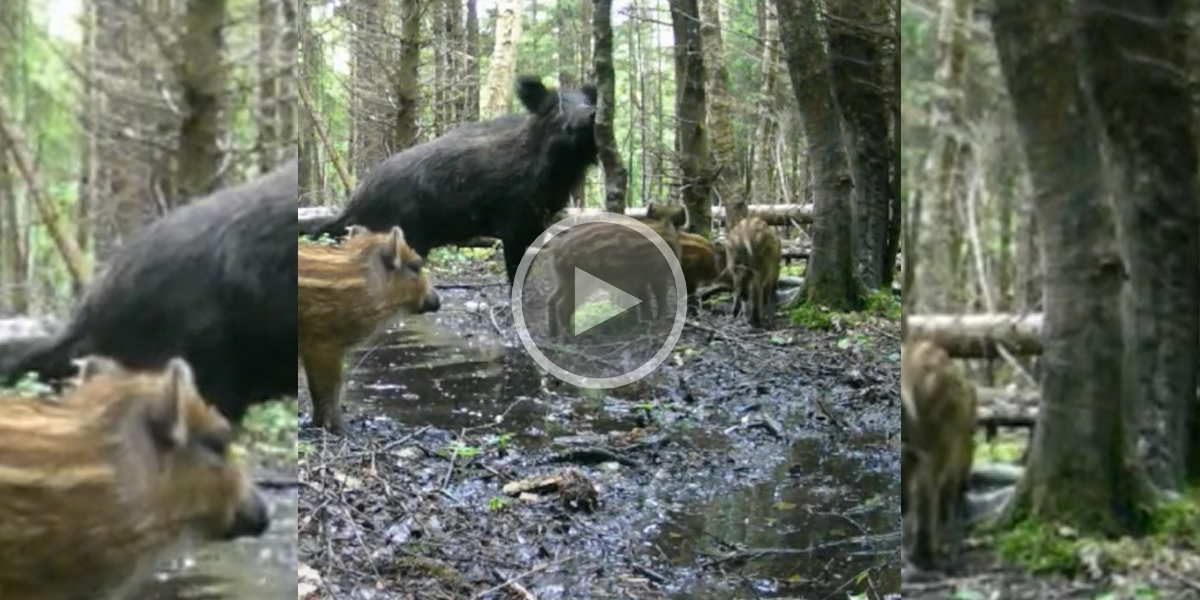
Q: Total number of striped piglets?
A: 4